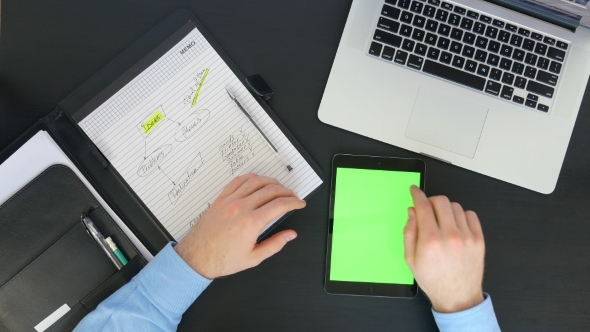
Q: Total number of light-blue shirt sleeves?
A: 2